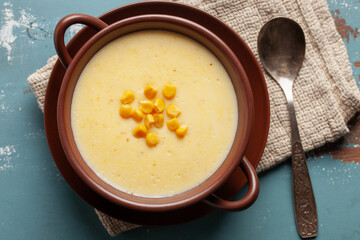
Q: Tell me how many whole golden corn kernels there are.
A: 14